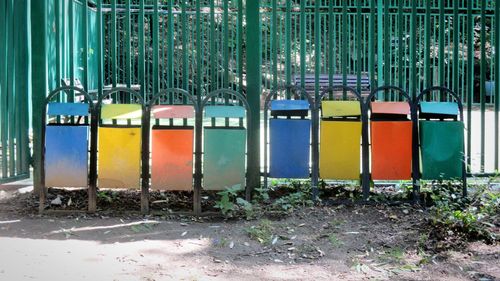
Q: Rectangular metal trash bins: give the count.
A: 8